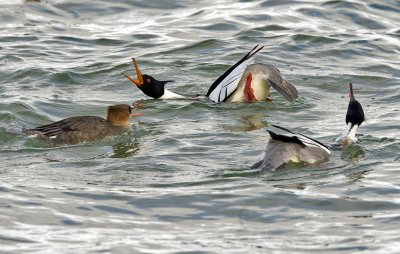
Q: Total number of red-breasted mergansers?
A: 3